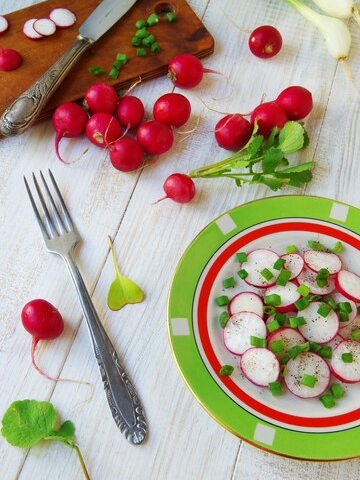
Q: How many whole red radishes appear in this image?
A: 14